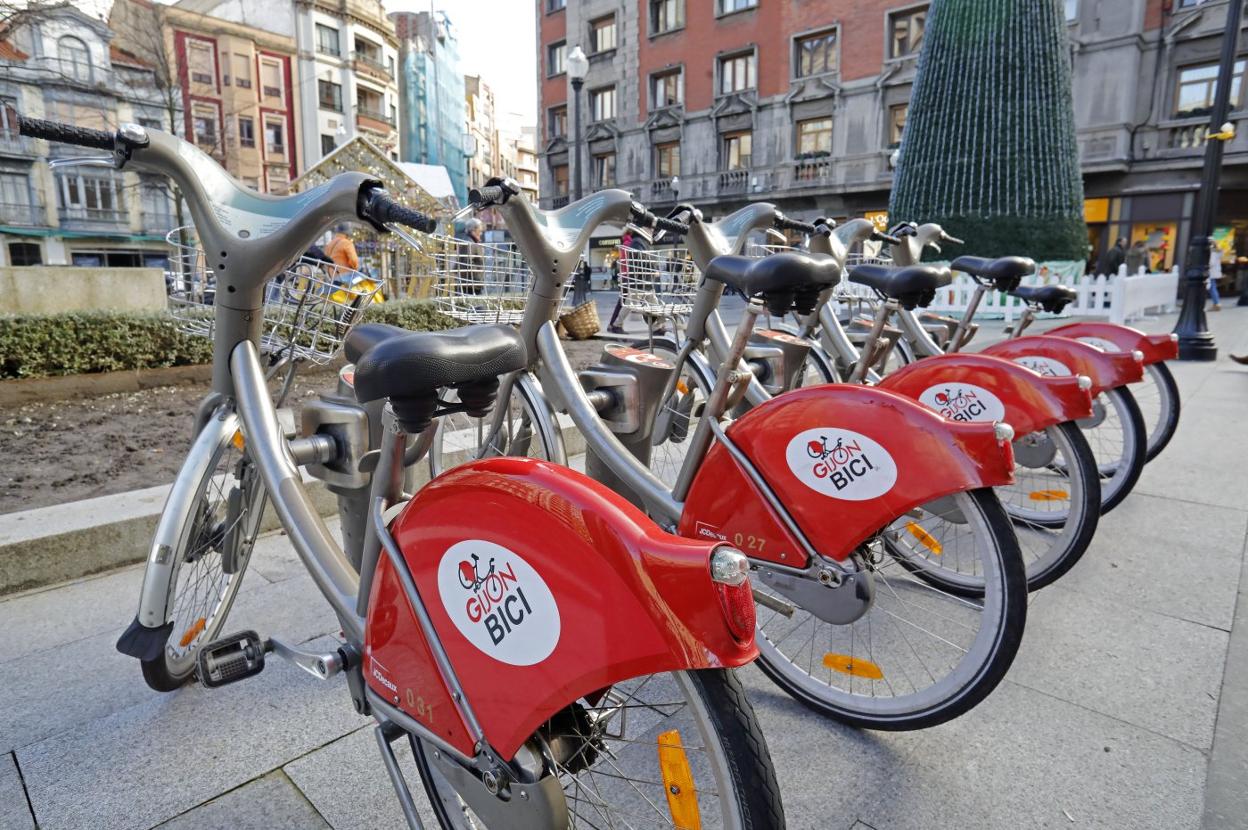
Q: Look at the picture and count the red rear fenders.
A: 5